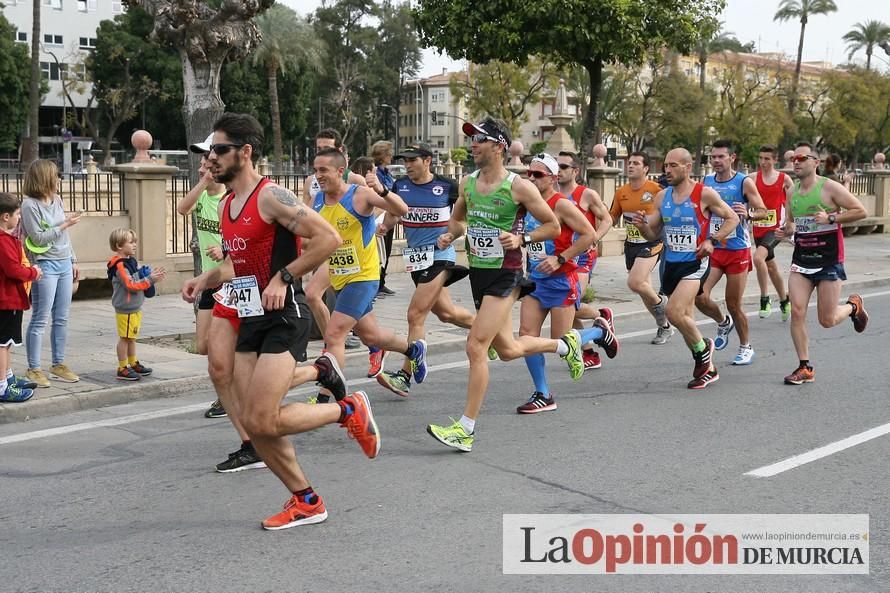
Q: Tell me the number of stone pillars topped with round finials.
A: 5